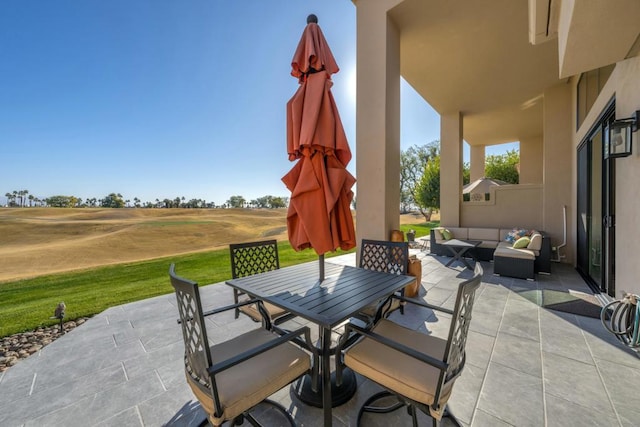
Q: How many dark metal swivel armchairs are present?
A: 4